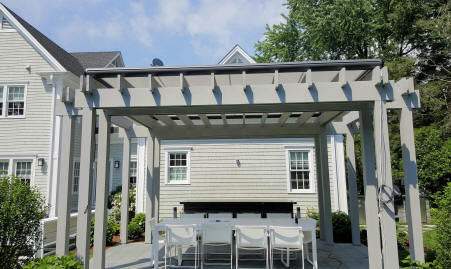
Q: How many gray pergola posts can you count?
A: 12